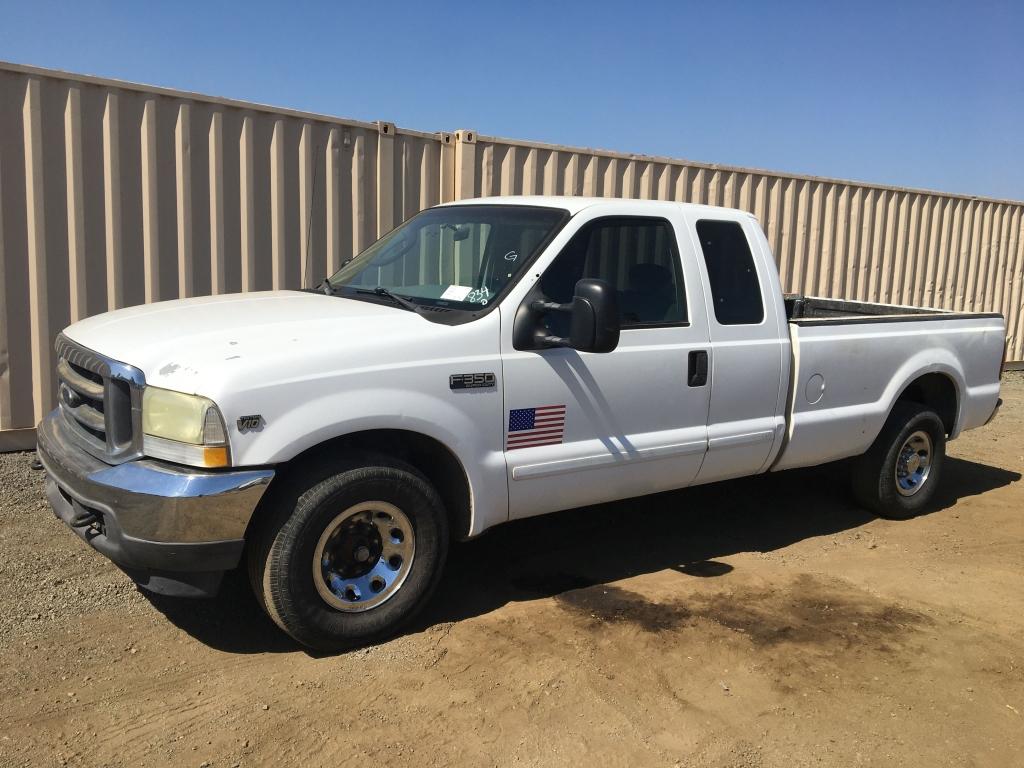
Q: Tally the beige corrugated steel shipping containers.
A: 2